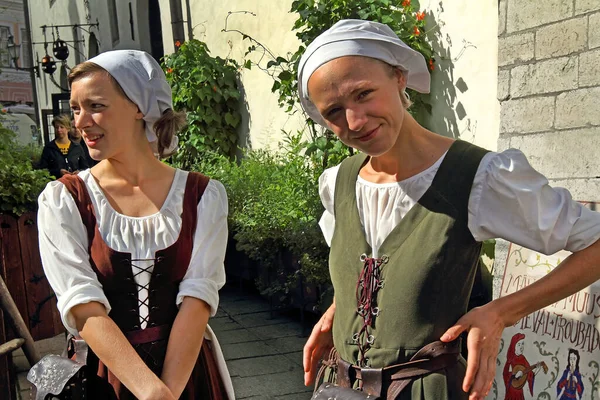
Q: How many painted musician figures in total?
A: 2